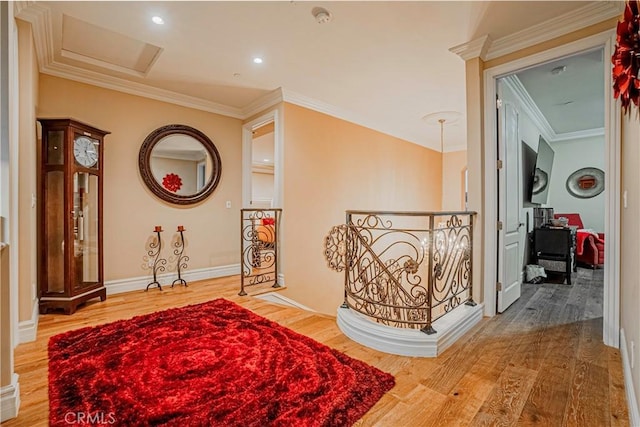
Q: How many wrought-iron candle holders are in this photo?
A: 2